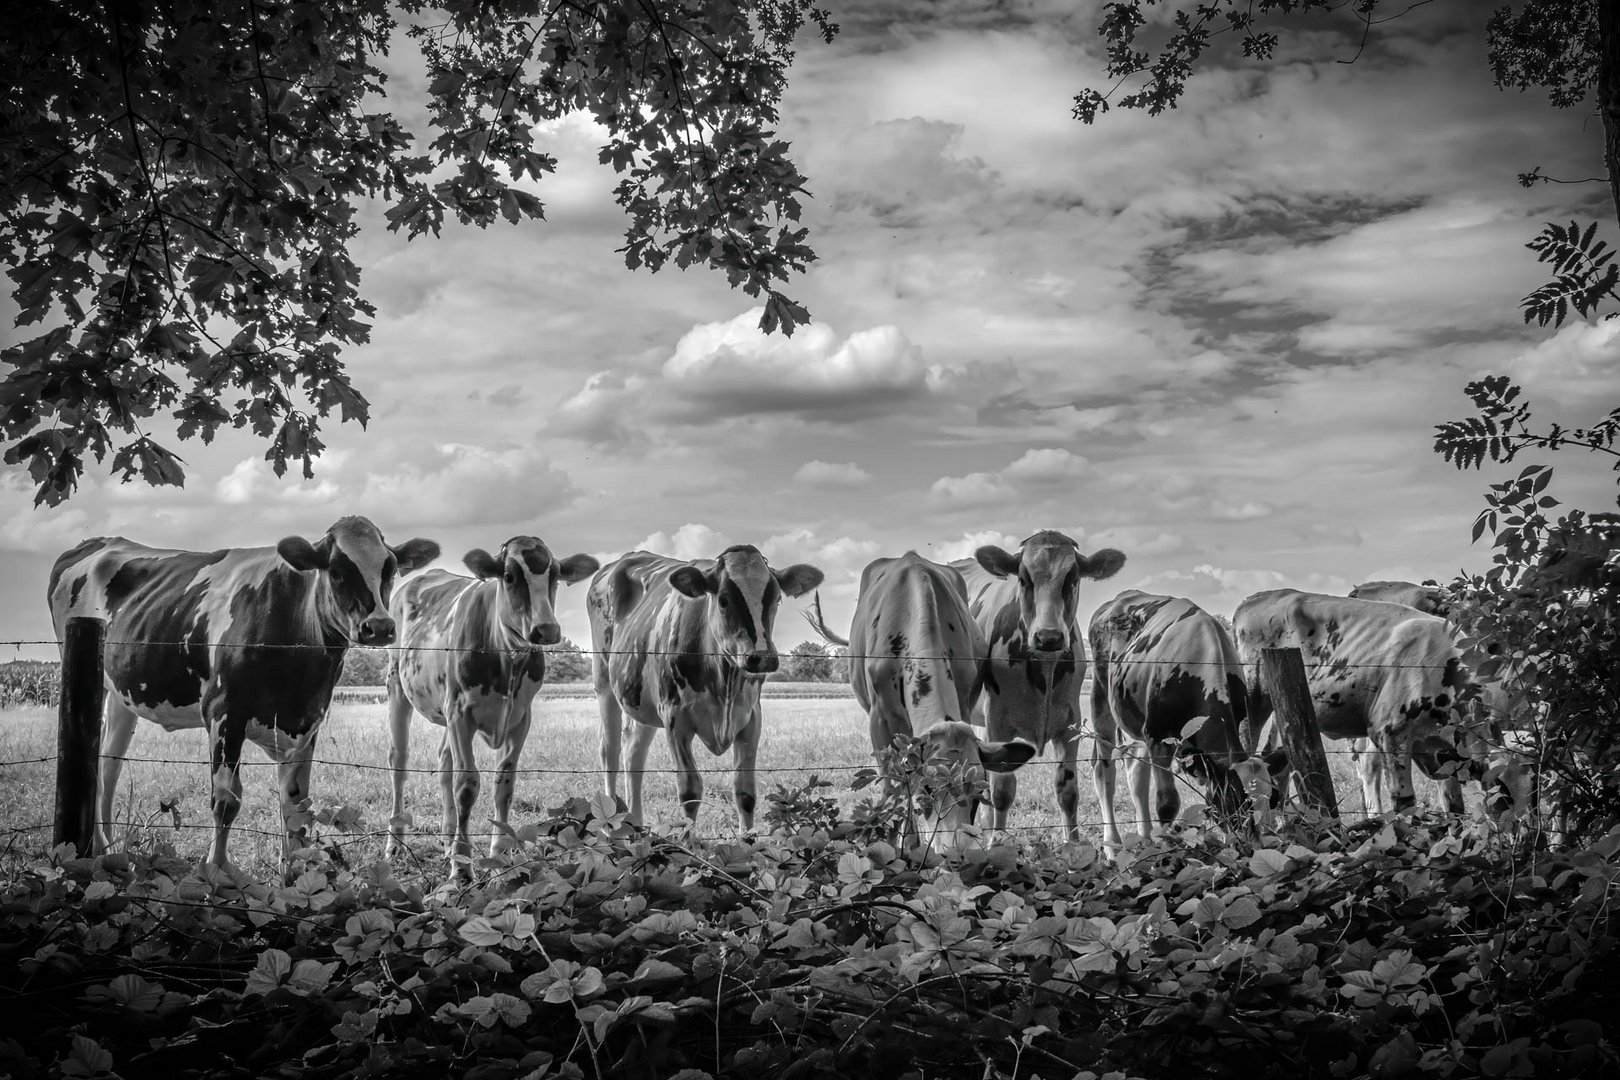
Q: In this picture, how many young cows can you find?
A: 8